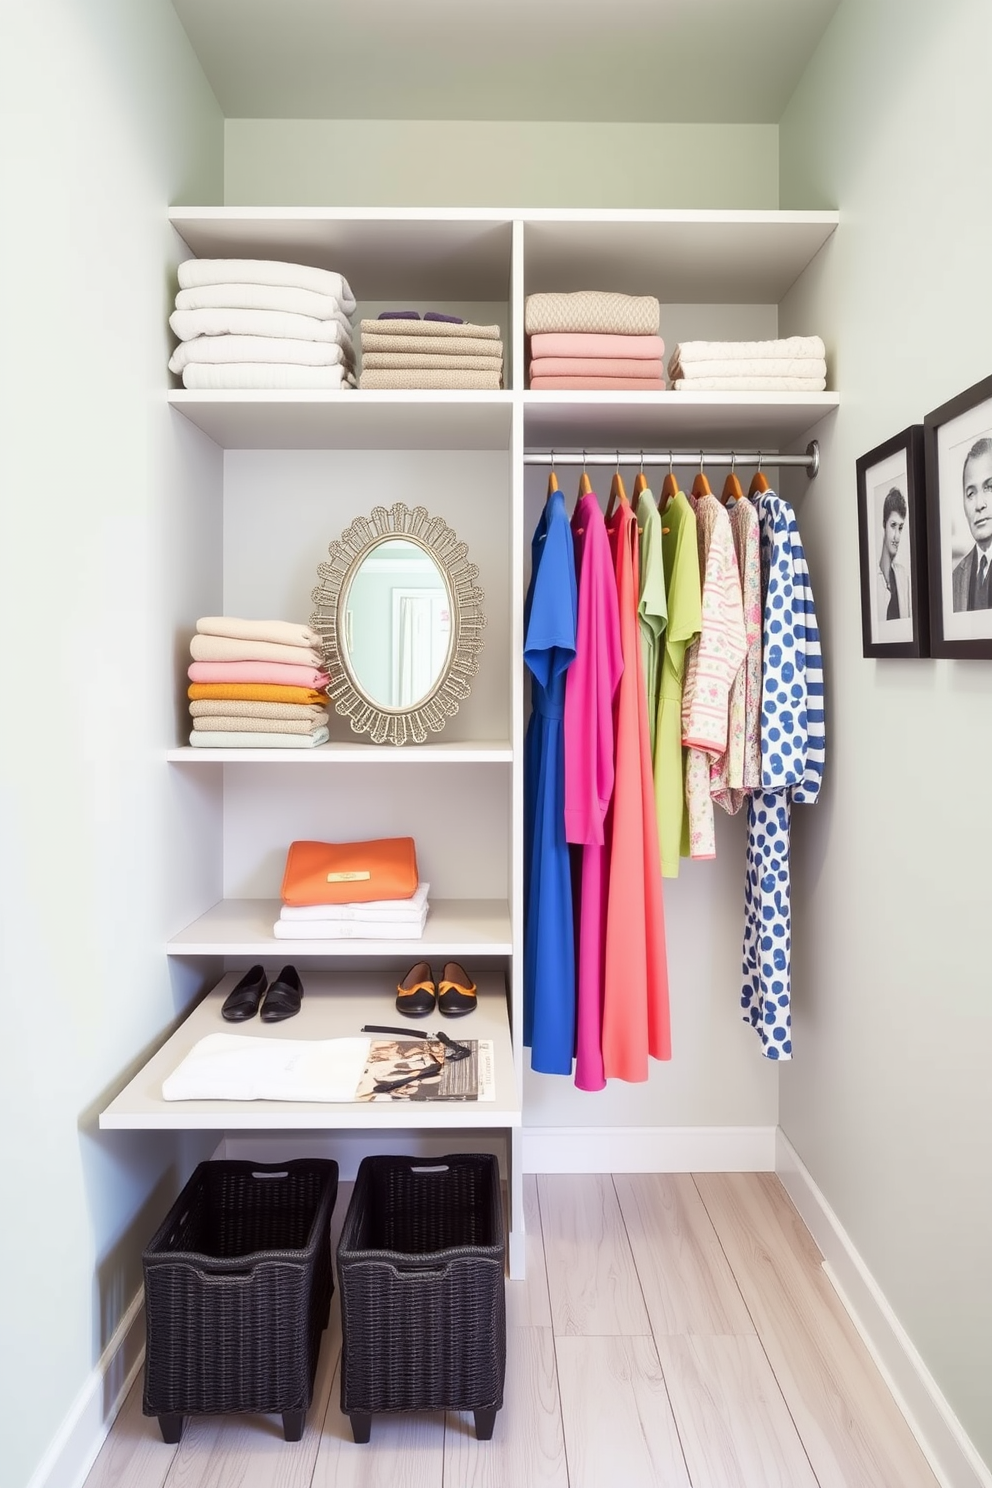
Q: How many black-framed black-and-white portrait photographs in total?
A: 2